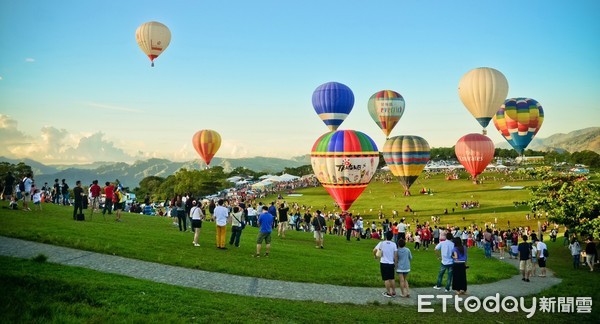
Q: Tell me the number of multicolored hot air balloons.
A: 5